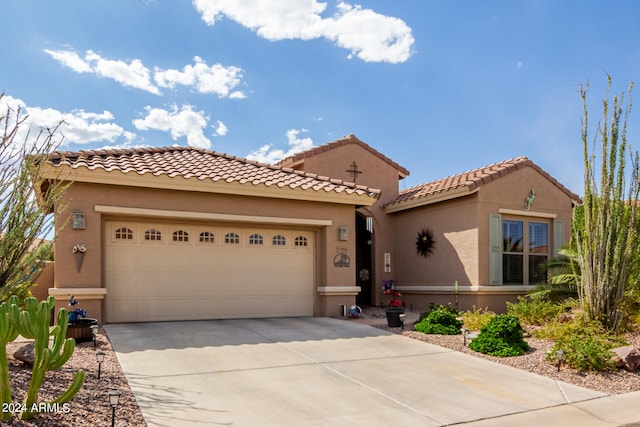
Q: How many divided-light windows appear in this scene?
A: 8